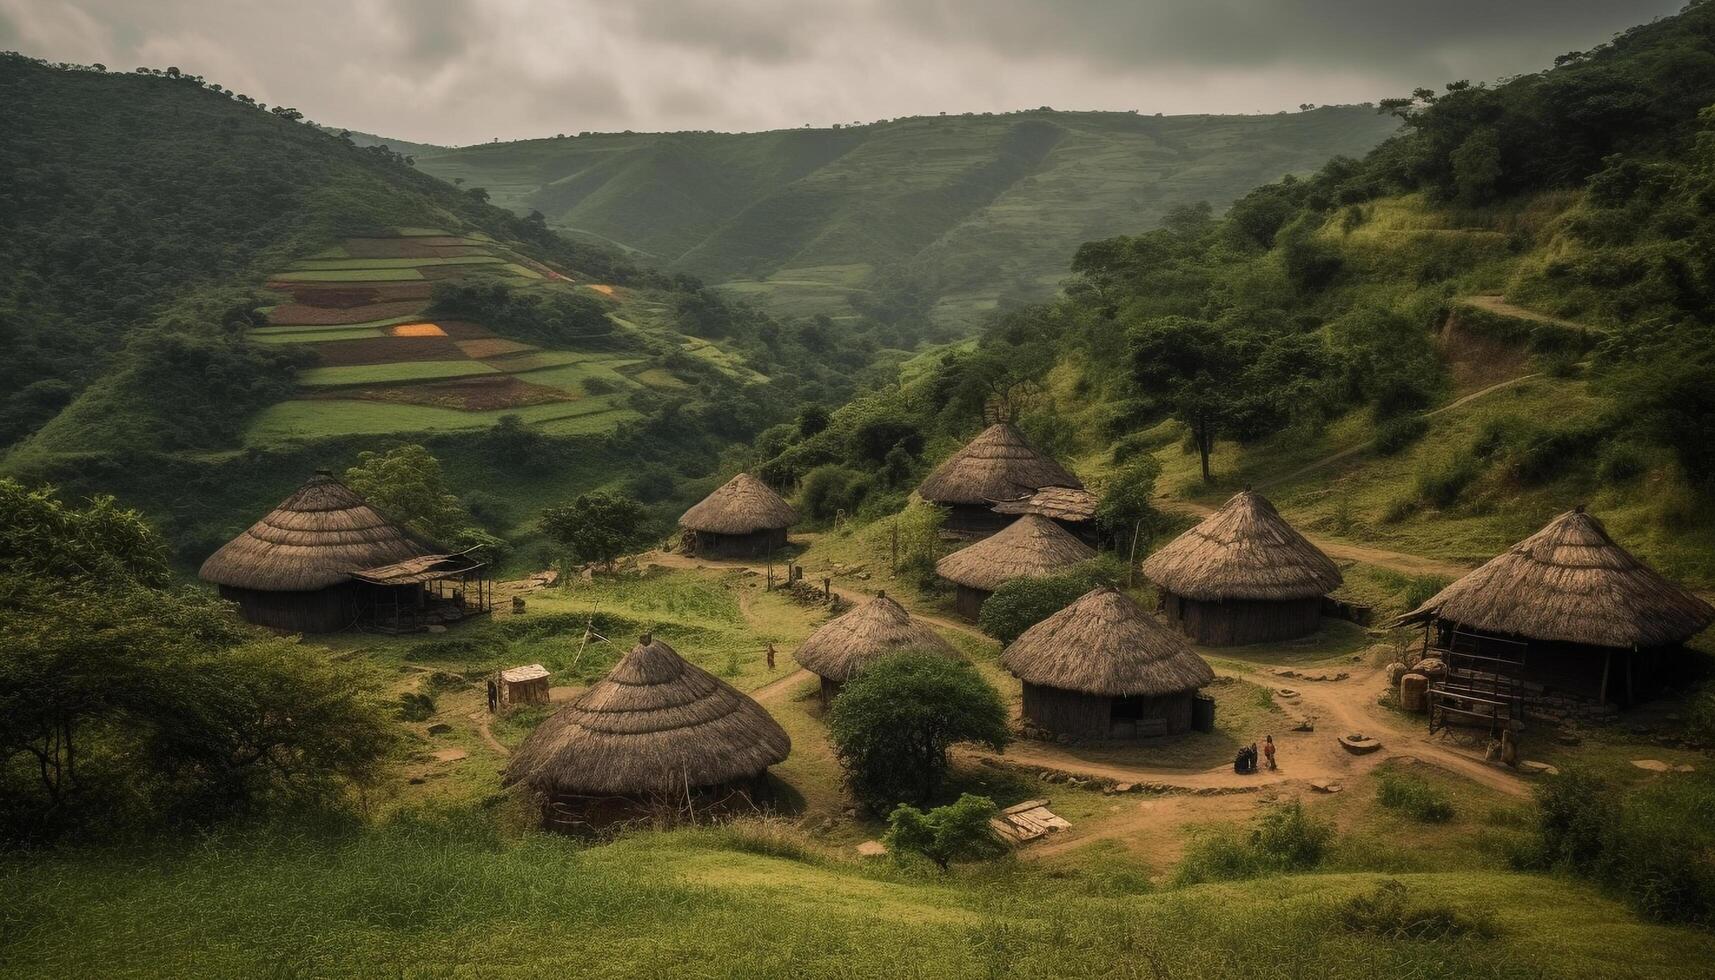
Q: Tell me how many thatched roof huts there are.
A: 9